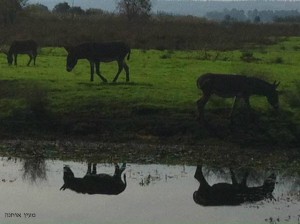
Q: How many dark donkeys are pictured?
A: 3